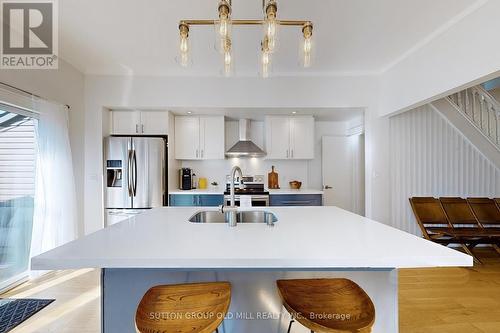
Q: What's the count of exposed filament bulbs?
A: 6